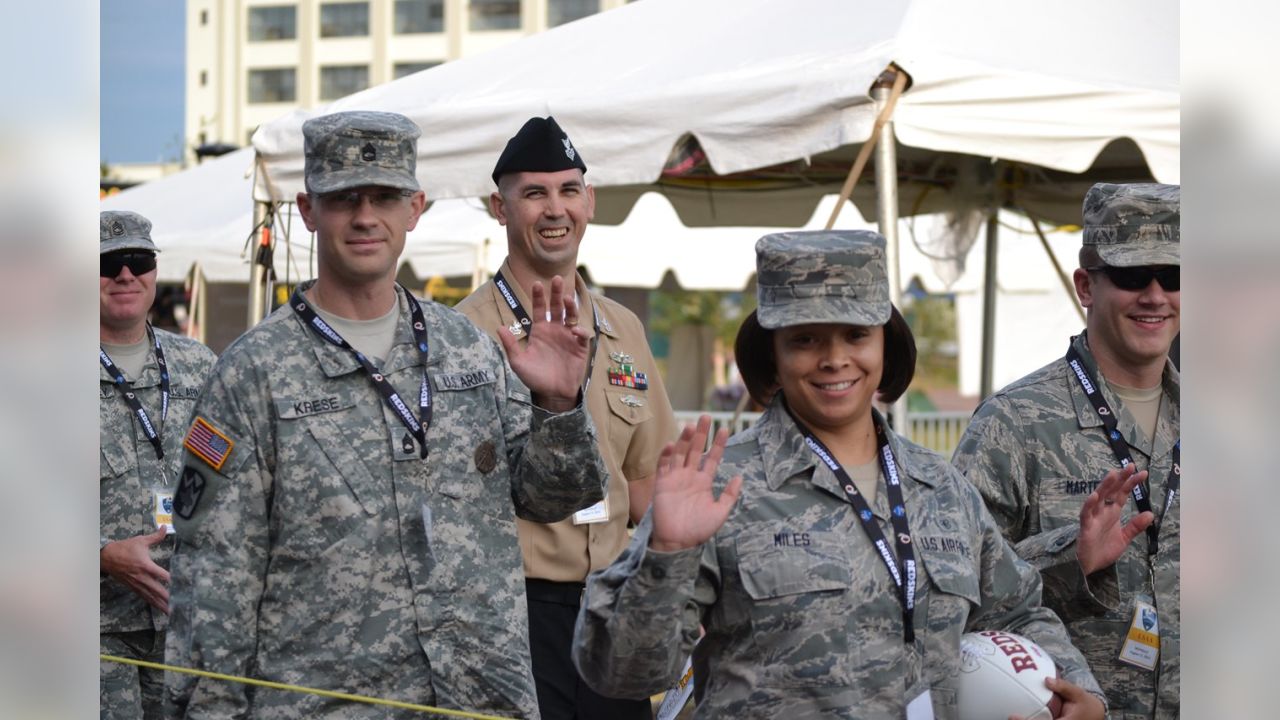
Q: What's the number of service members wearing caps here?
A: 5